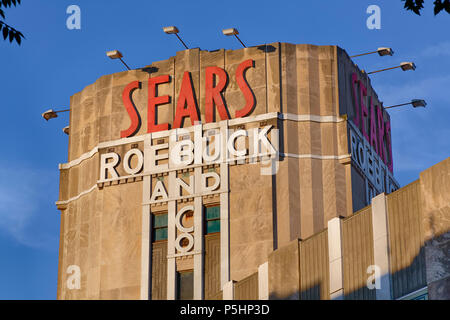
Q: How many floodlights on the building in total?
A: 8